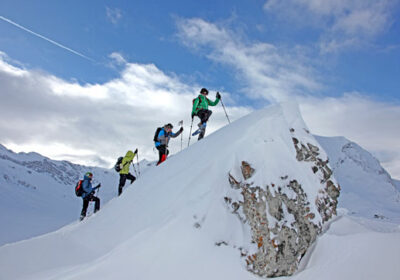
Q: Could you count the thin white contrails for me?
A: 1